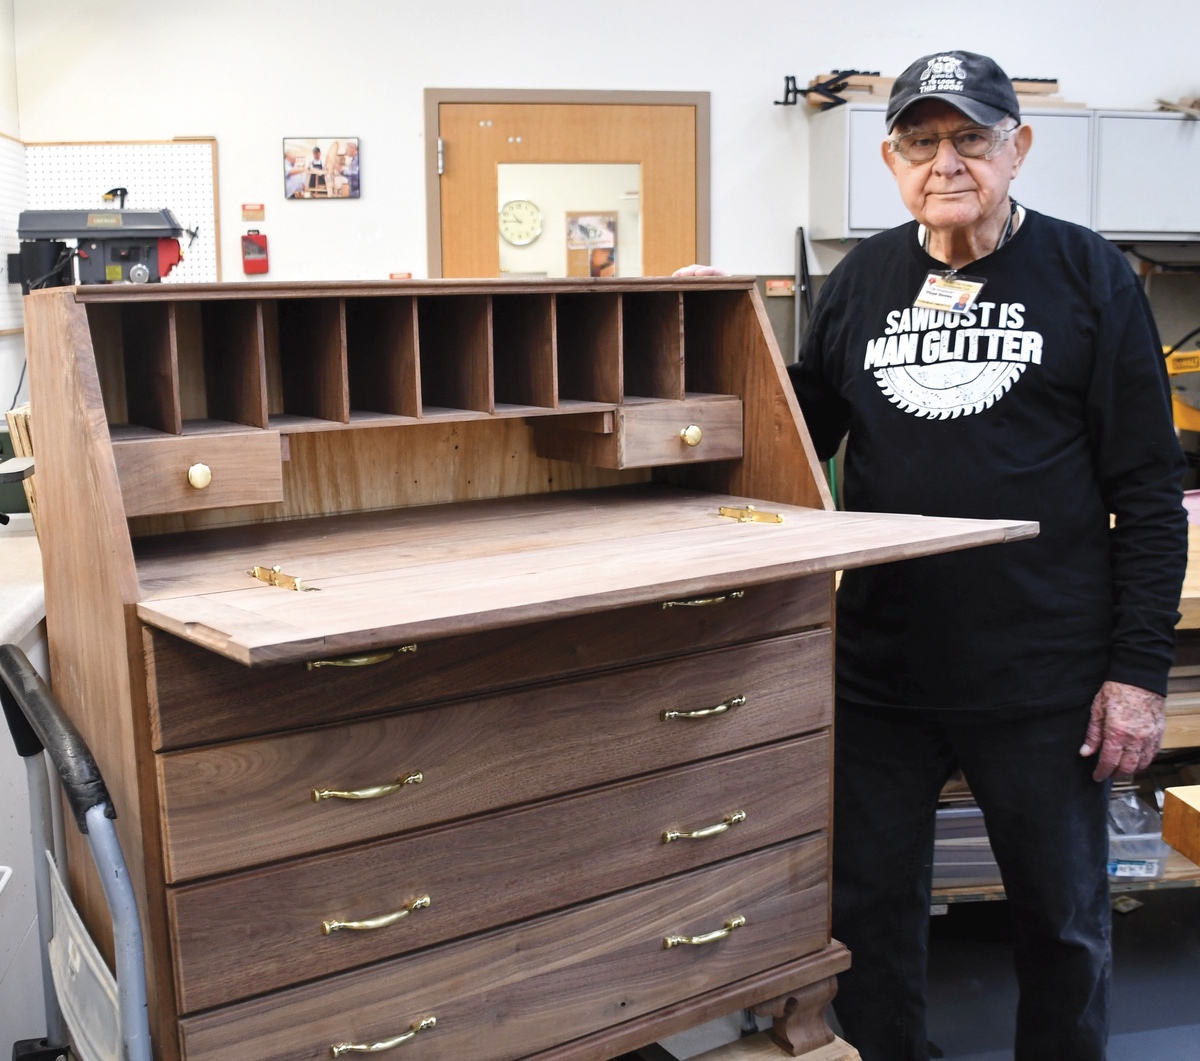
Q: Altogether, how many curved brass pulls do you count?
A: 8